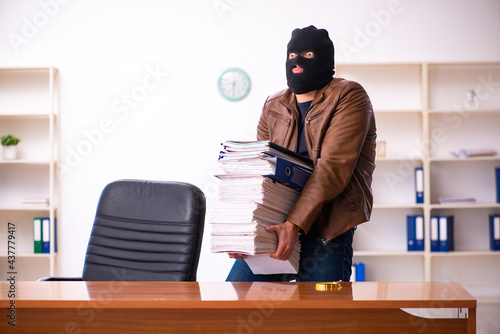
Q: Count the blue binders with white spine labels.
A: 6